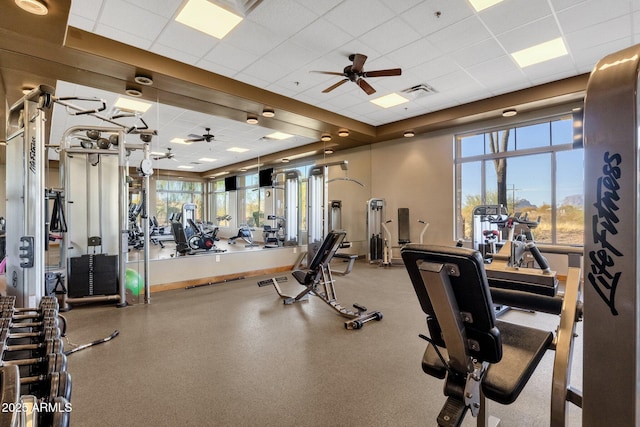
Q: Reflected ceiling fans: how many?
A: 2